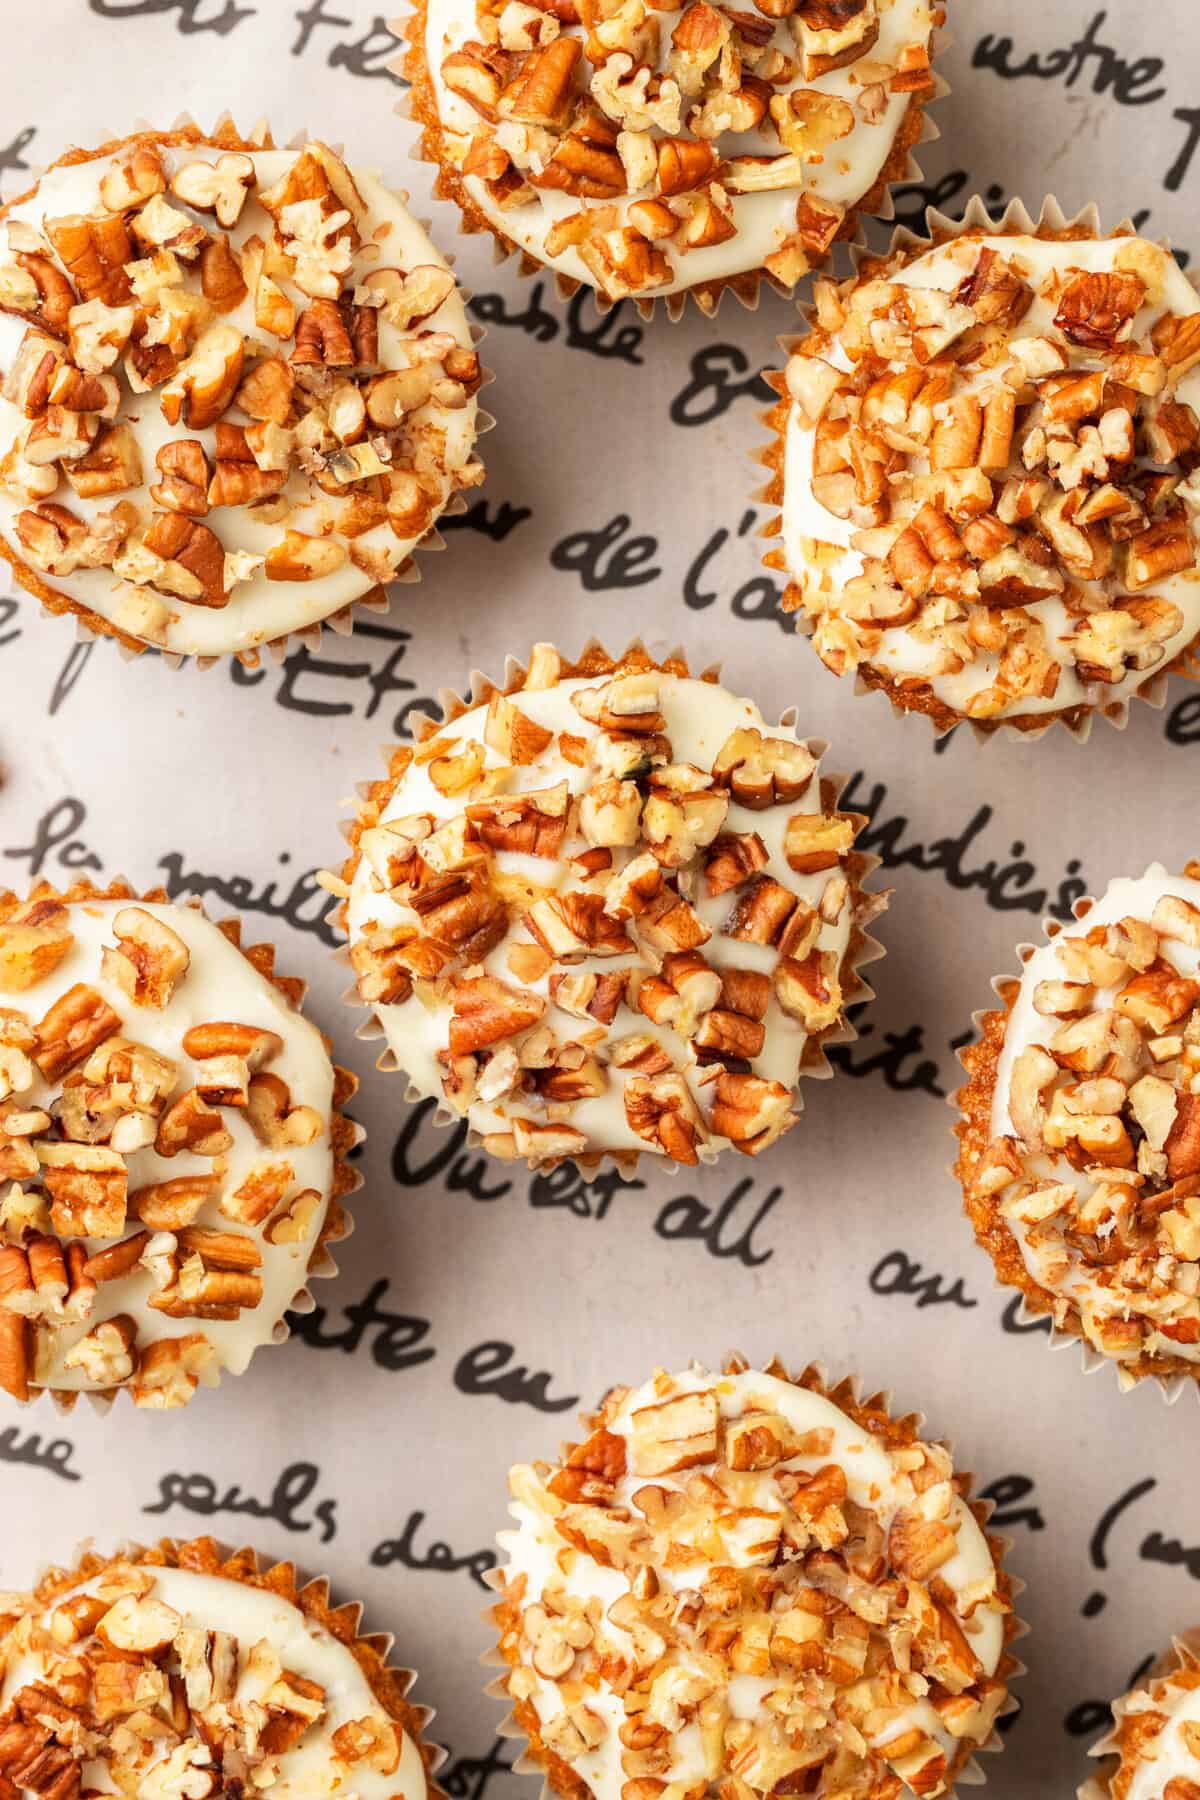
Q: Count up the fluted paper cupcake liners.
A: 9